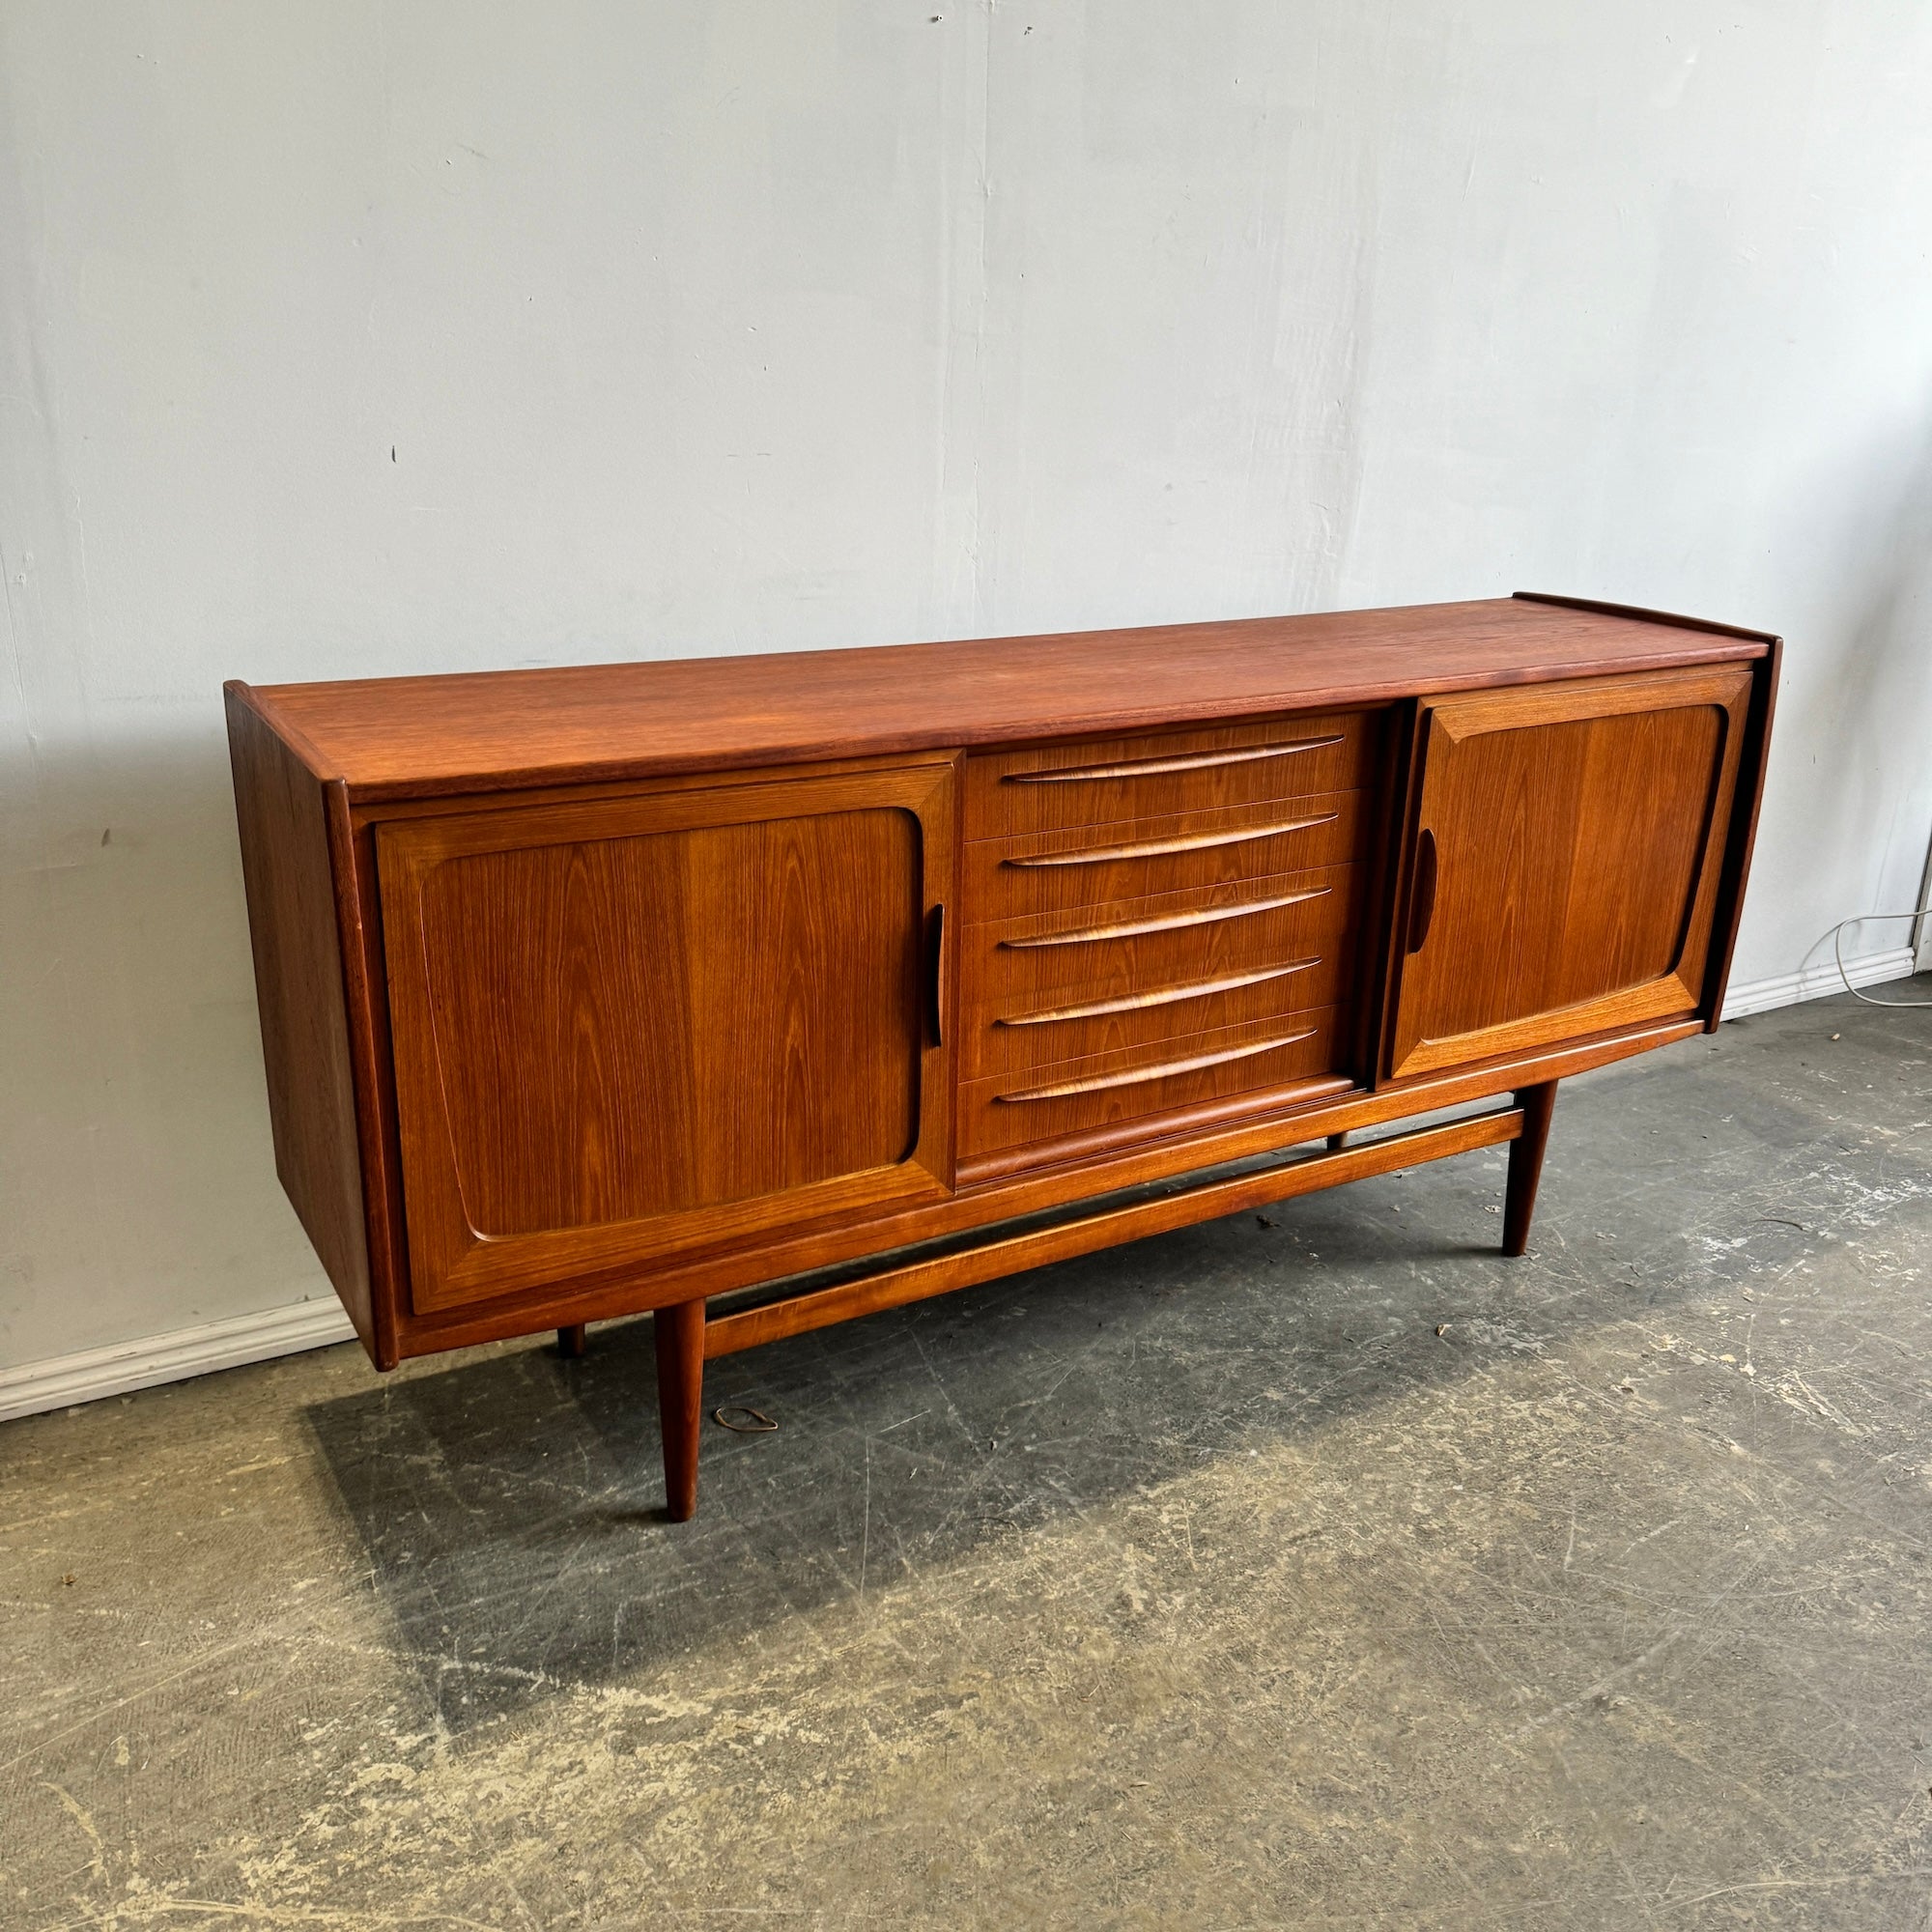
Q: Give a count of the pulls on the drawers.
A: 5